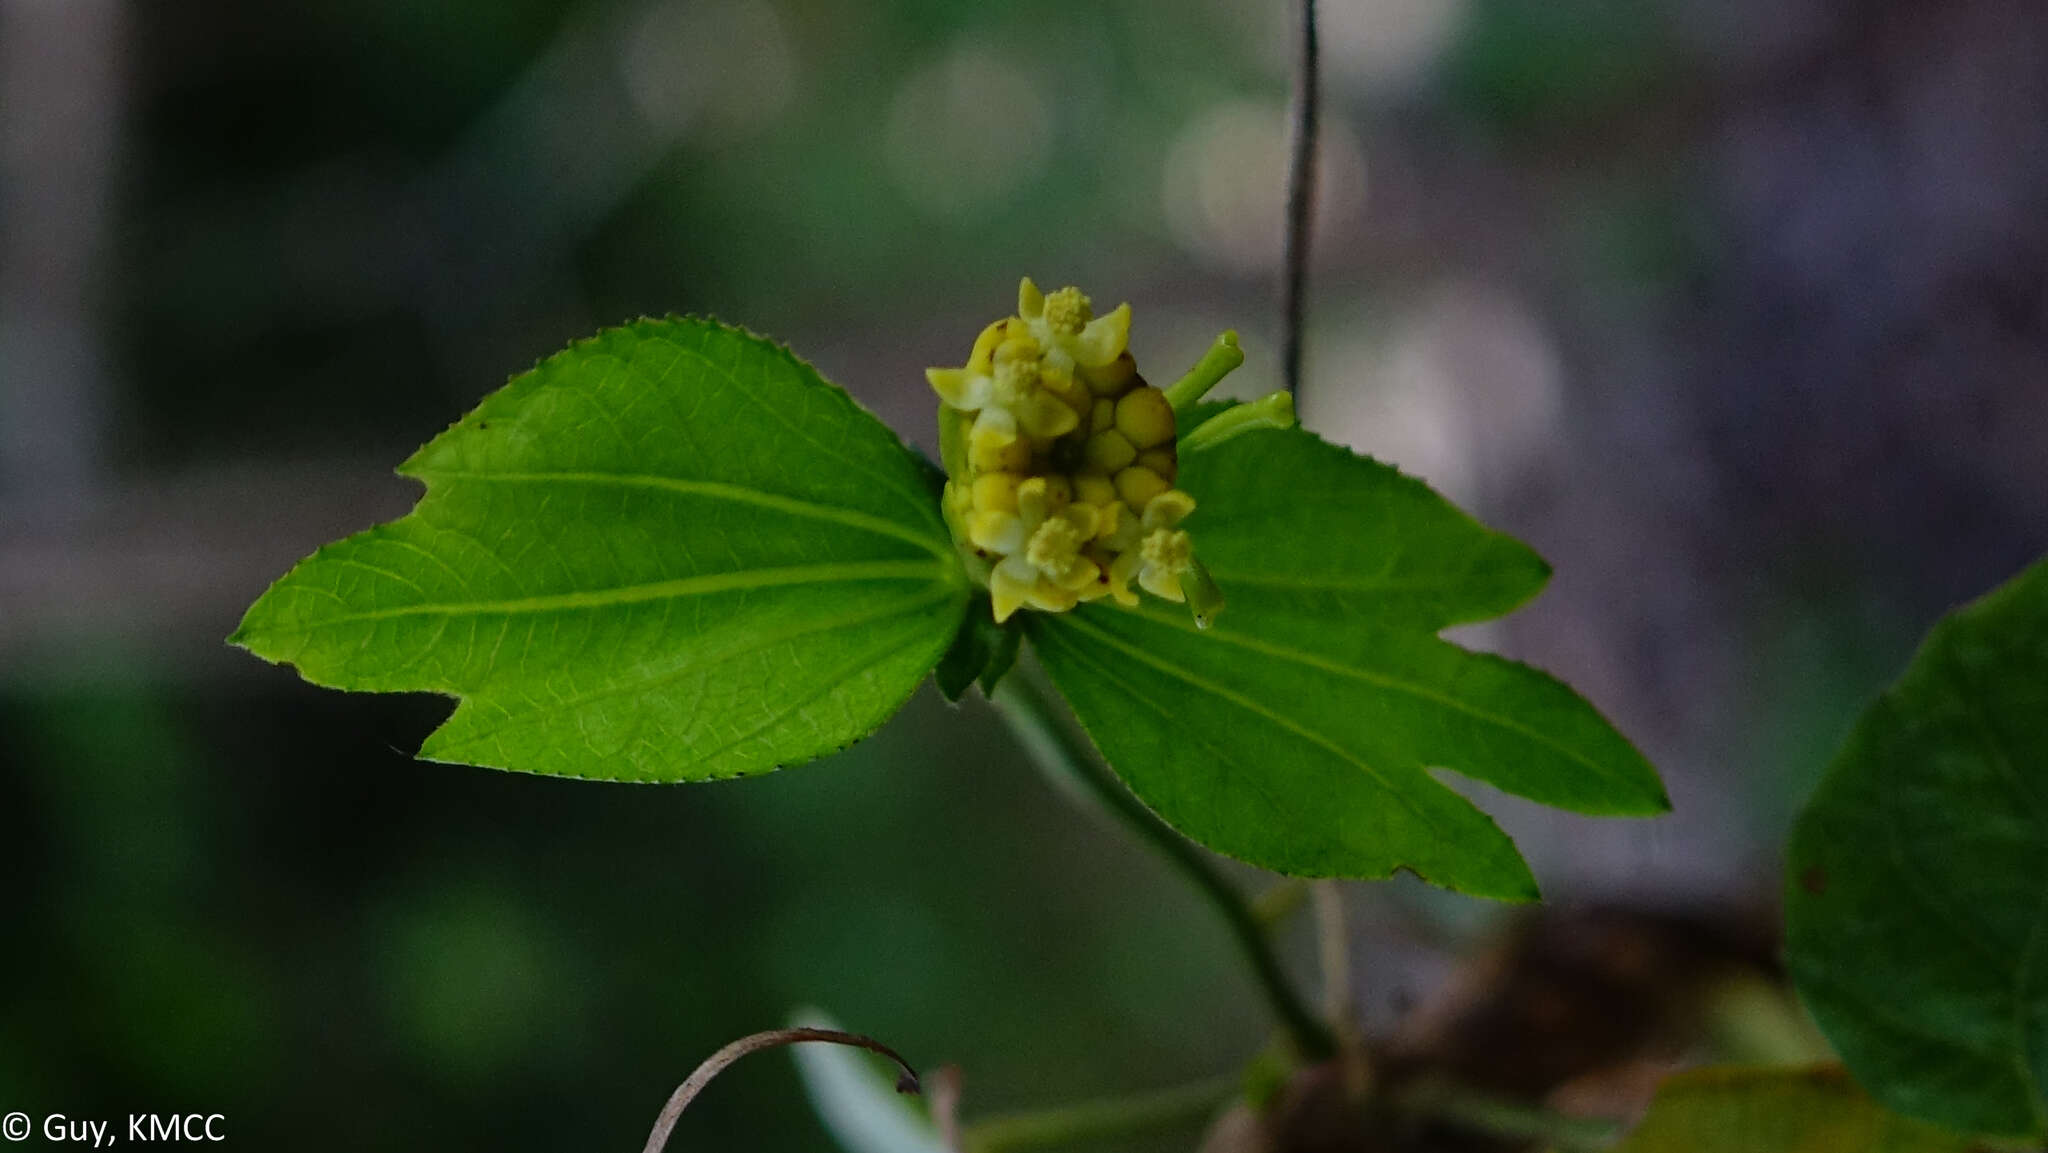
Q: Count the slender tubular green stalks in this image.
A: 3